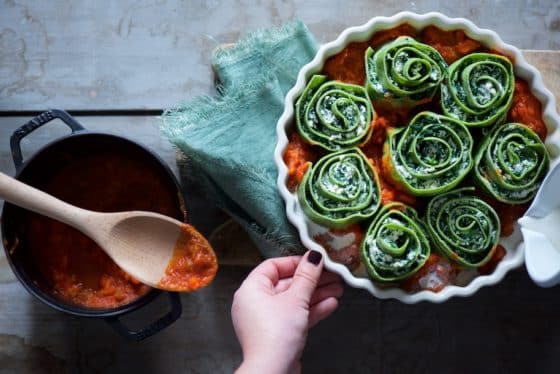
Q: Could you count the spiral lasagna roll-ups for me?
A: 8